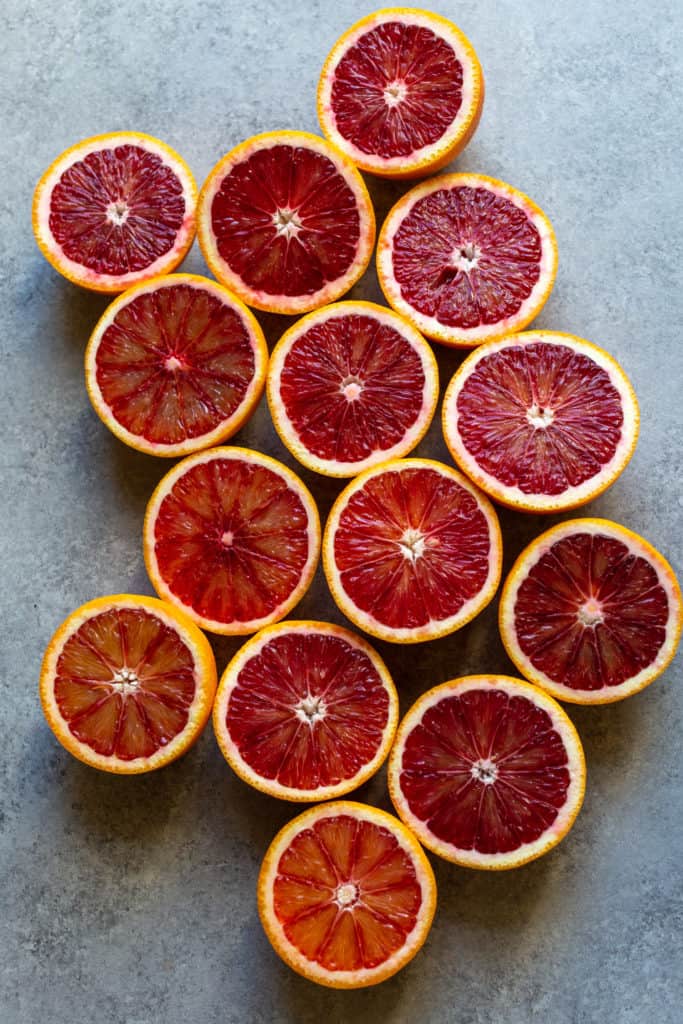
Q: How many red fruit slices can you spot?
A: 14